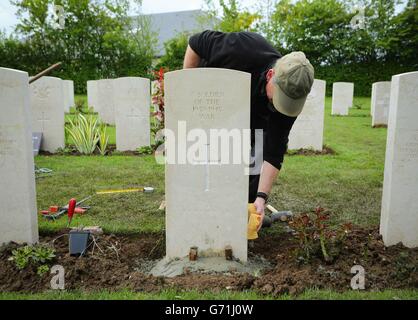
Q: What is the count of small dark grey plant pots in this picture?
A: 1